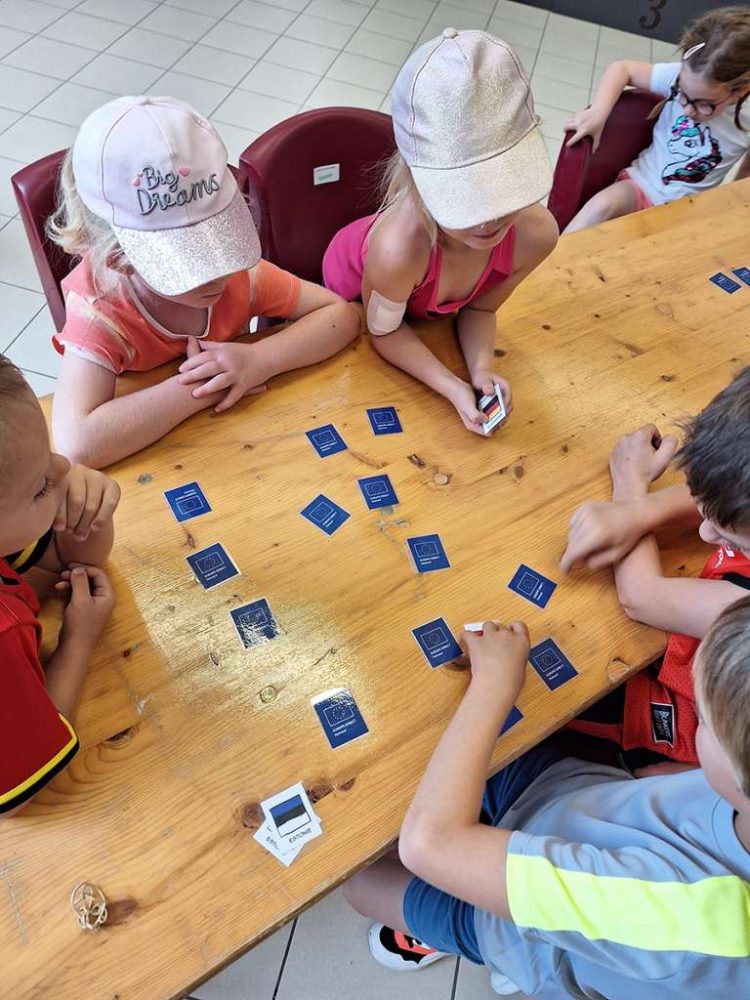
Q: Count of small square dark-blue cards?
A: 15